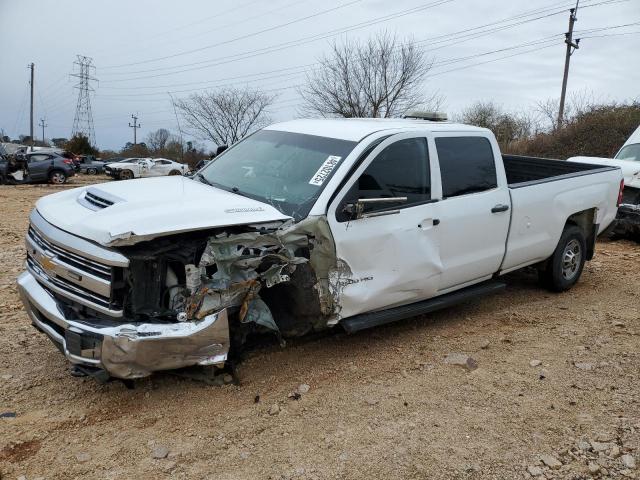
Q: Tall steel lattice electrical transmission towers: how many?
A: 1